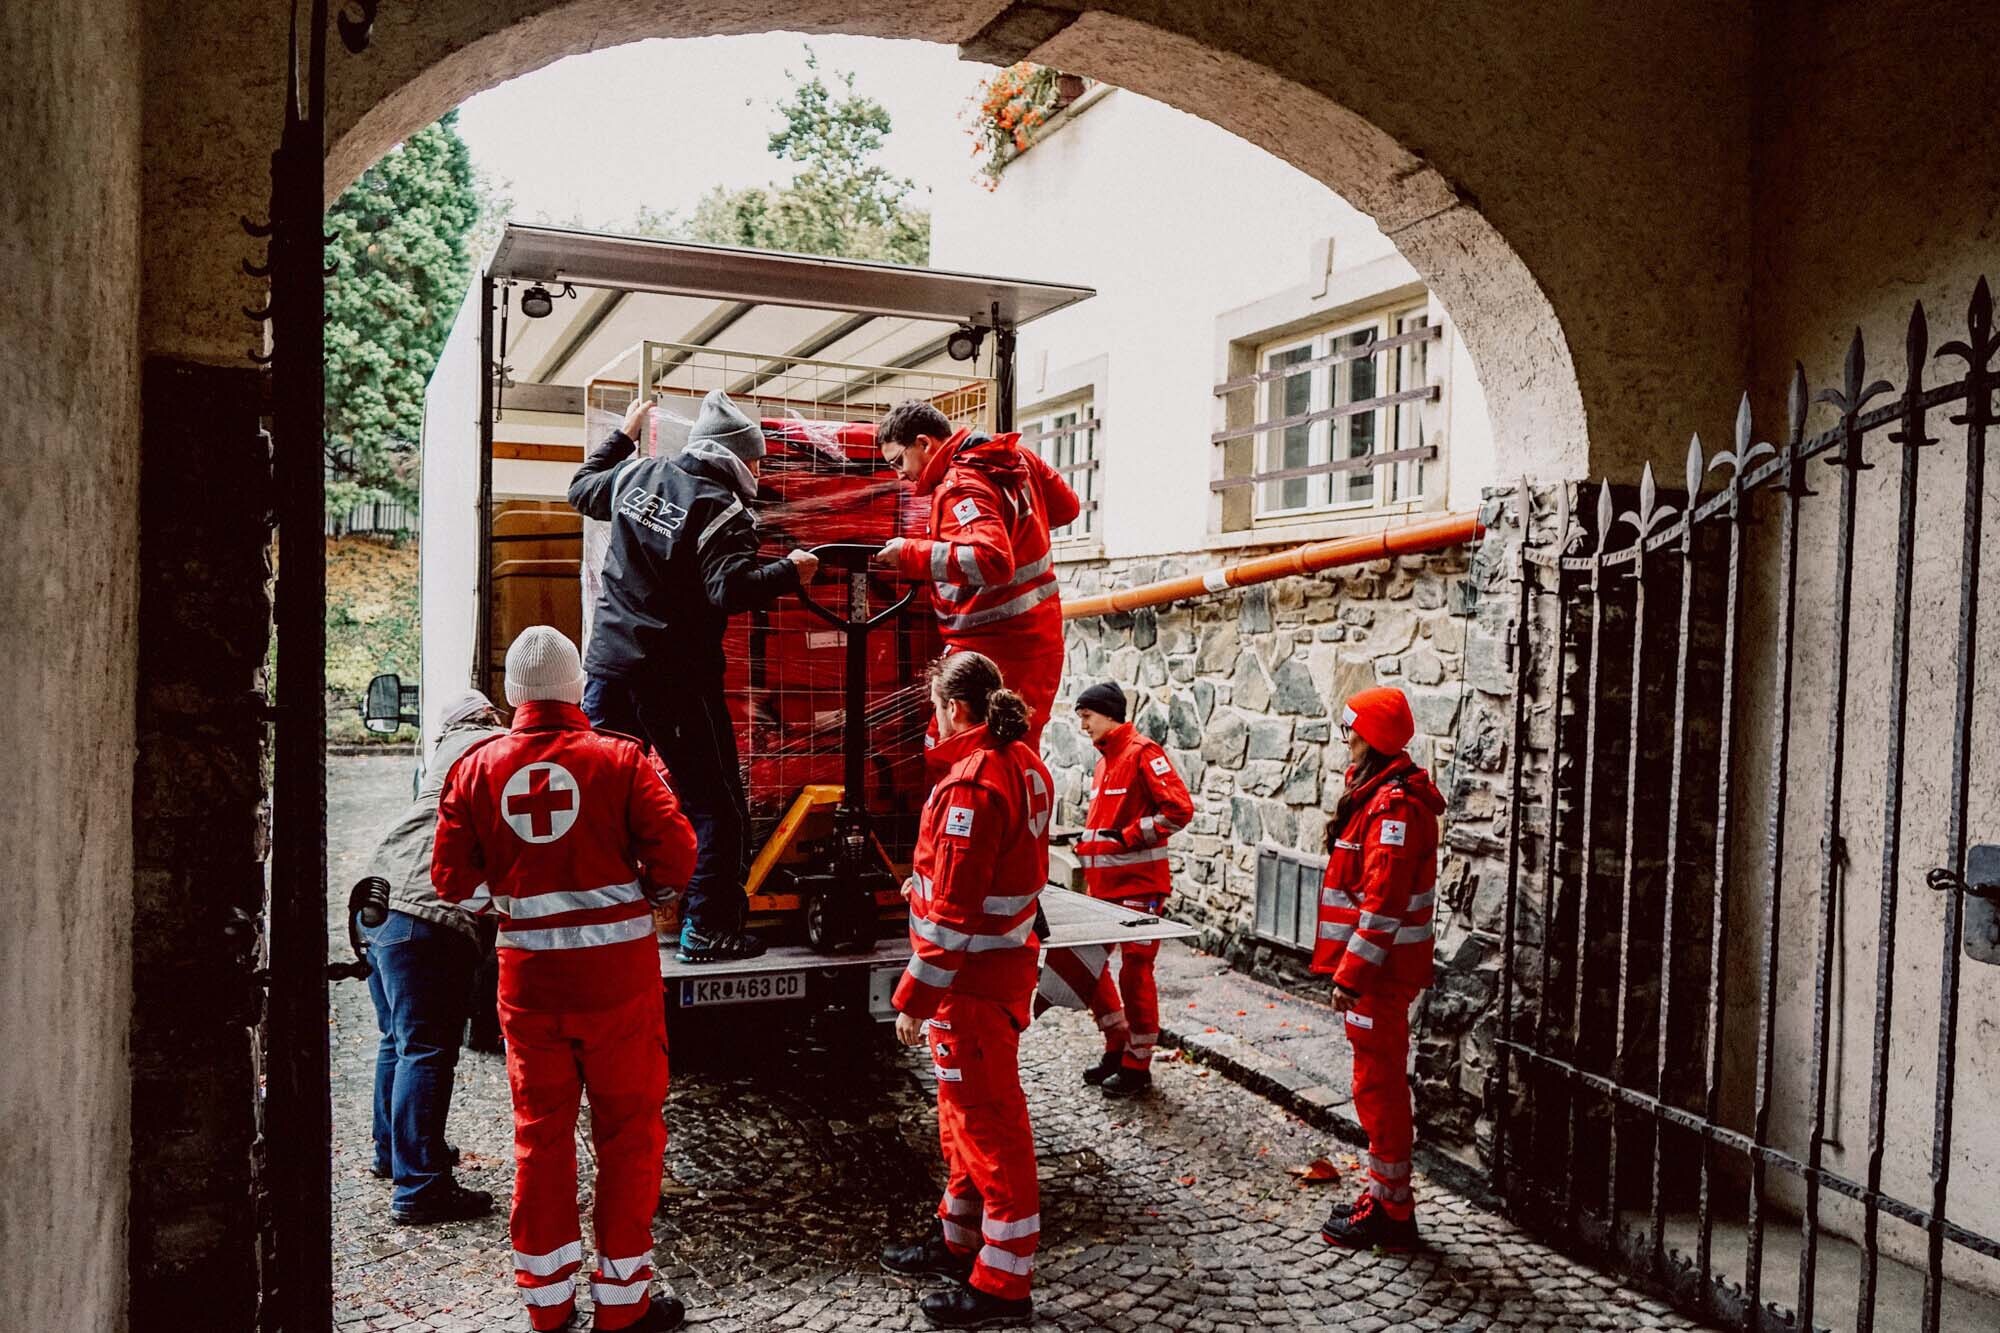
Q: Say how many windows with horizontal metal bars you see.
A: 2